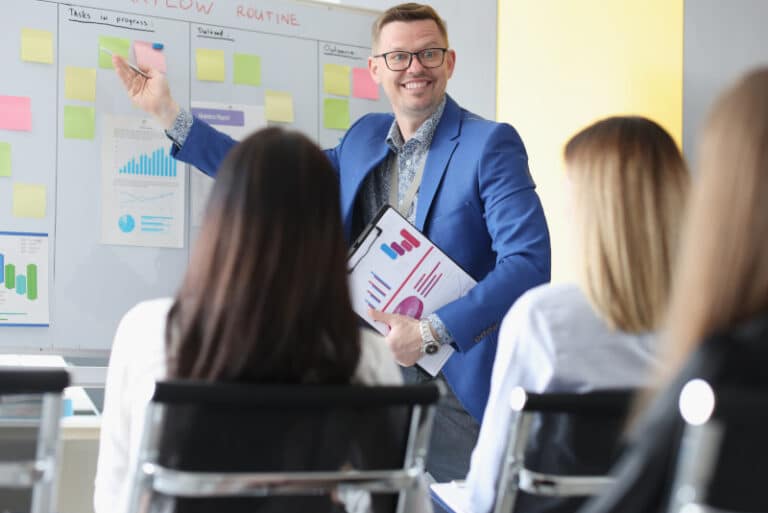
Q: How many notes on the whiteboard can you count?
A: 14